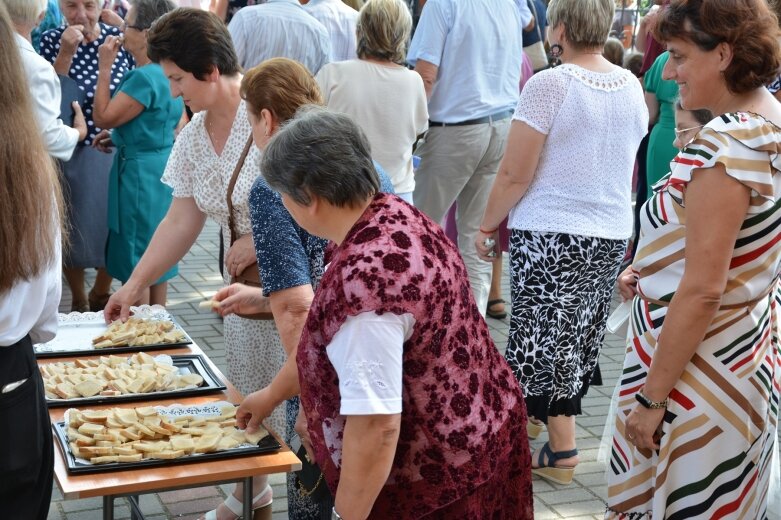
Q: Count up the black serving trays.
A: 3